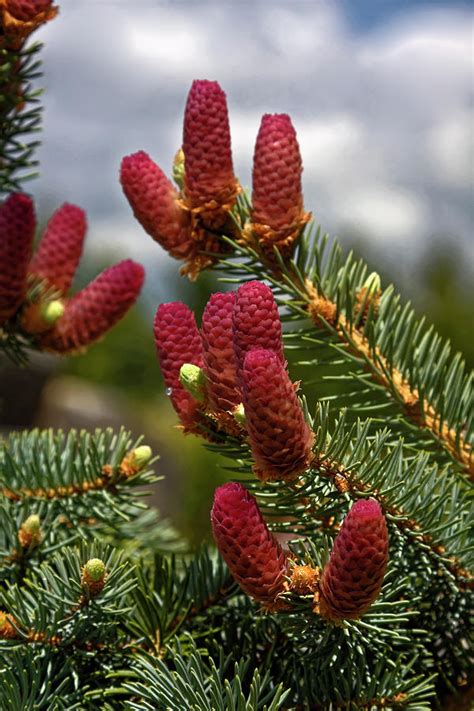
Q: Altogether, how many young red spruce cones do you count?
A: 12